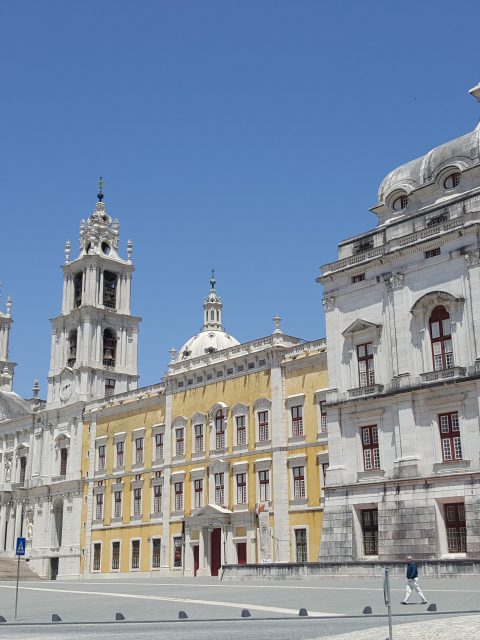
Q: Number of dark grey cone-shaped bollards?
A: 8